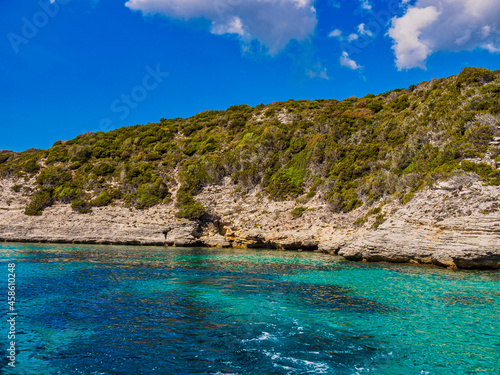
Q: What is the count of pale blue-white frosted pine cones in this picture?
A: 0